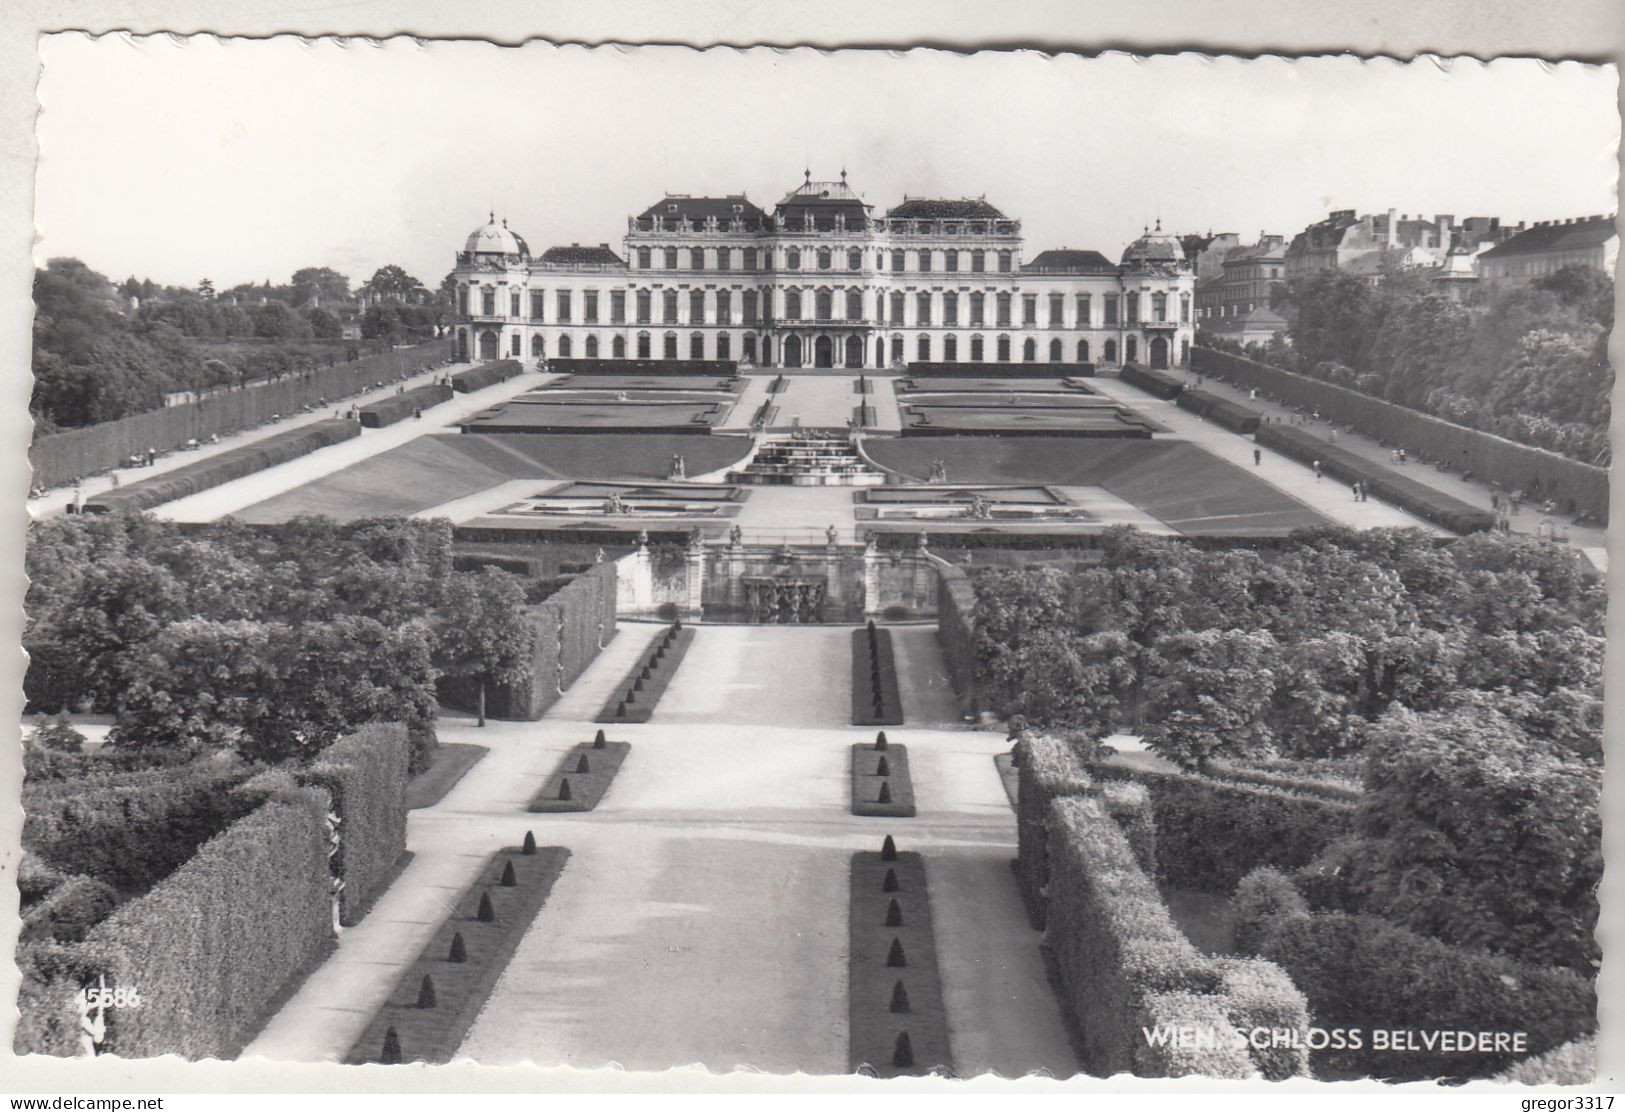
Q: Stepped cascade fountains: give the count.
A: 1